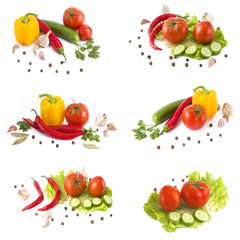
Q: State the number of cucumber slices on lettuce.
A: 11